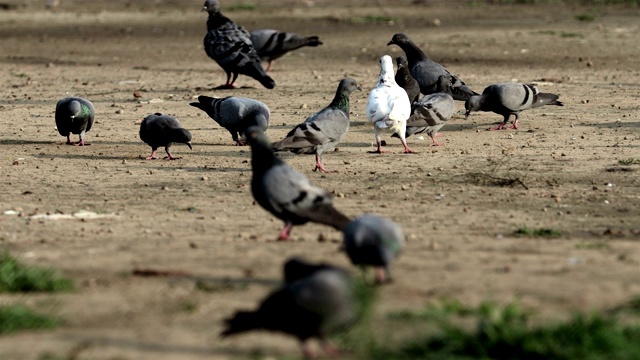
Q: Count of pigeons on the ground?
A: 14